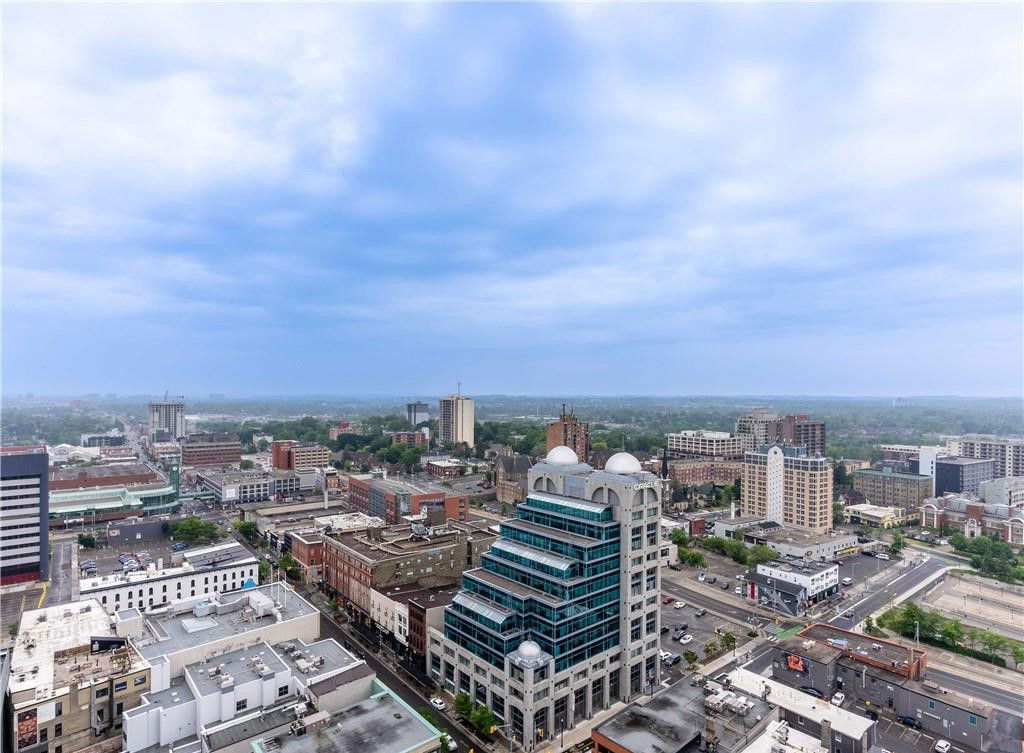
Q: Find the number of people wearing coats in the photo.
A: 0